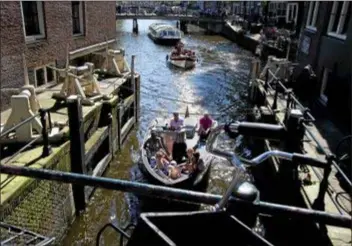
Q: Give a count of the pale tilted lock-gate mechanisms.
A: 3